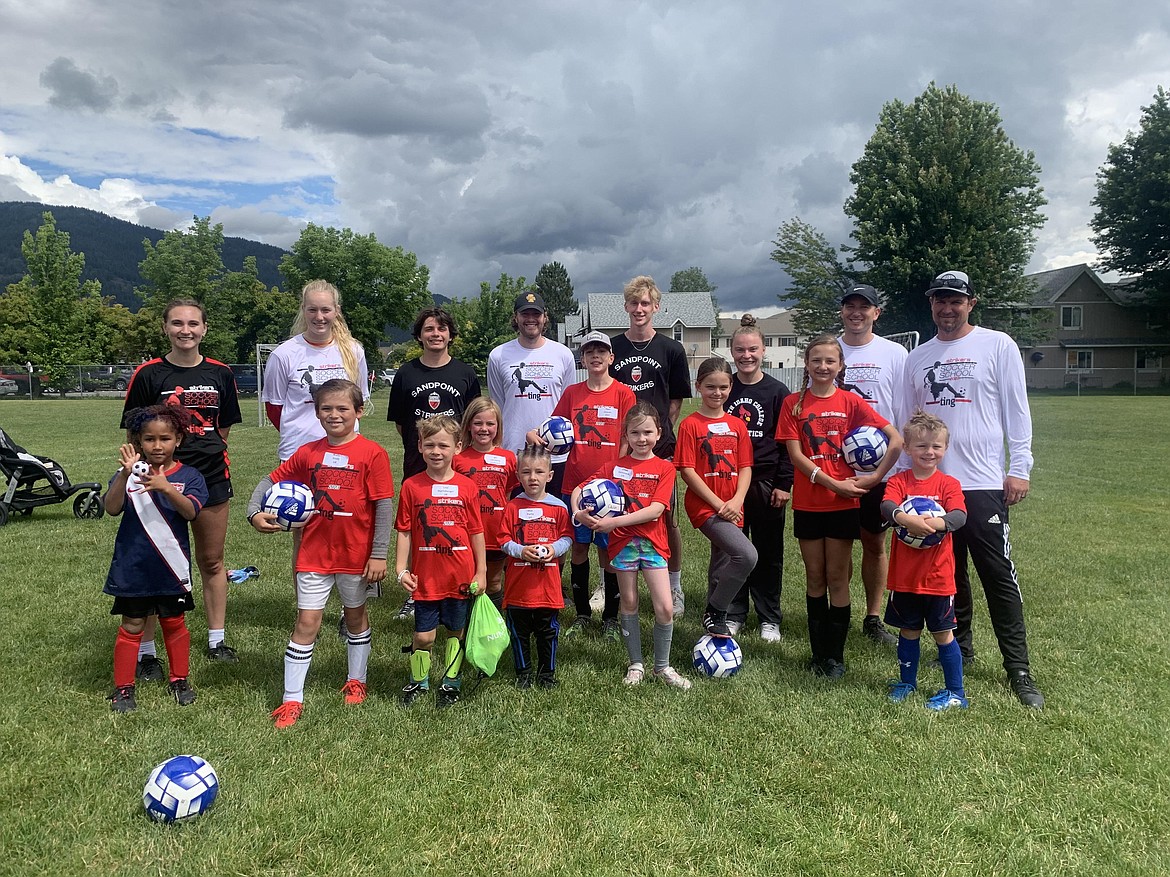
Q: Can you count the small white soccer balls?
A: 2